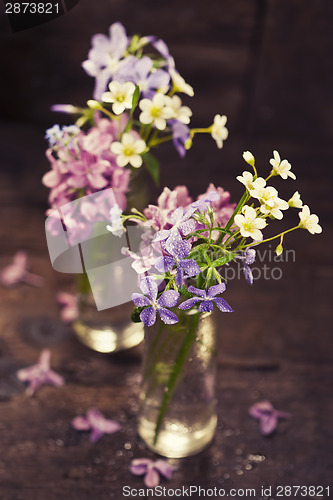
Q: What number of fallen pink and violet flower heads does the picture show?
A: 6